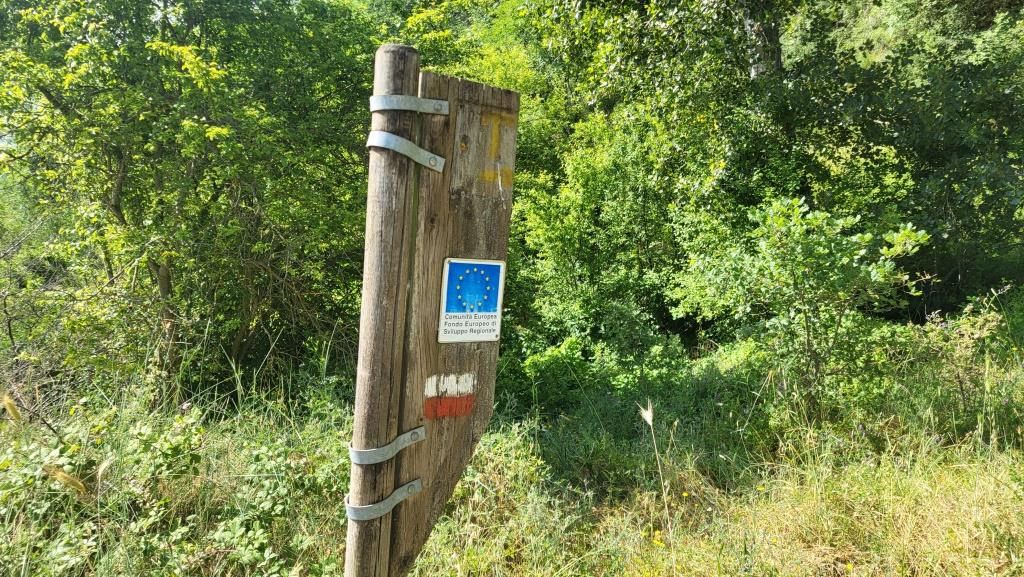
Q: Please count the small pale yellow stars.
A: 12